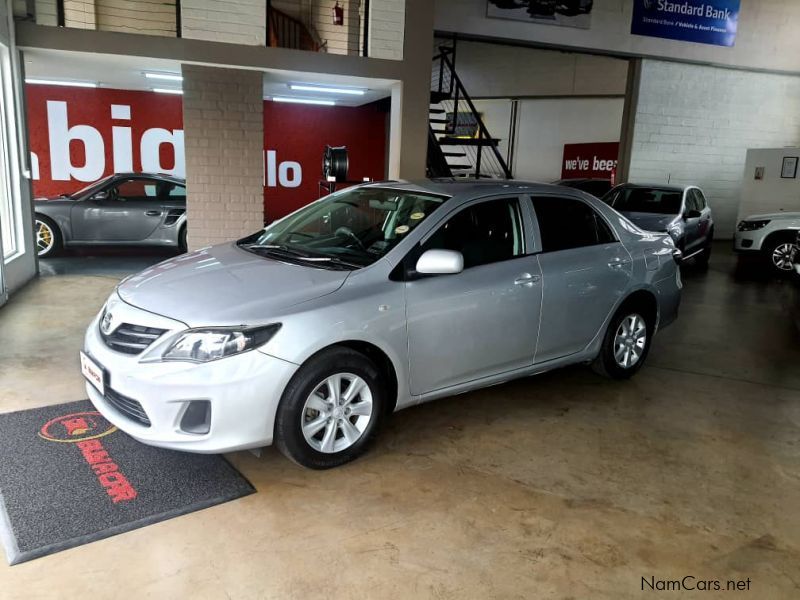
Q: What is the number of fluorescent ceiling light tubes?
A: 5